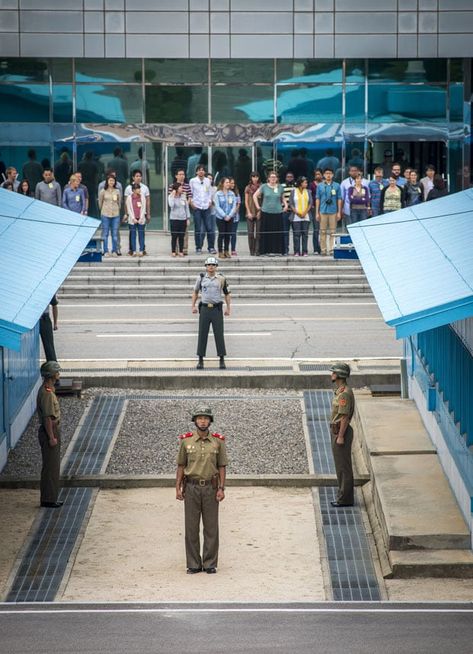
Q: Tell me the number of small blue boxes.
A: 2